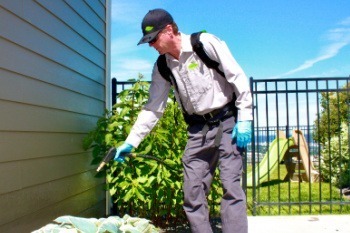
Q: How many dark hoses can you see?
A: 1